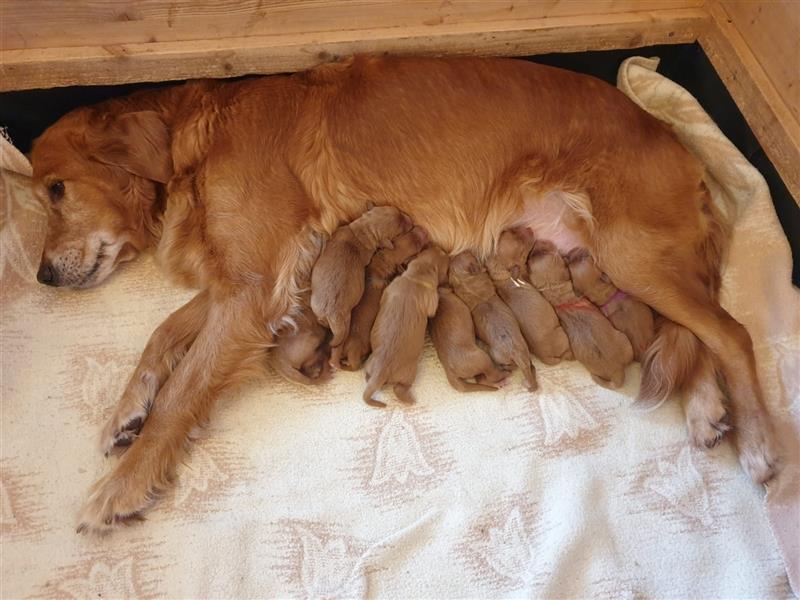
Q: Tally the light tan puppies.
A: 9